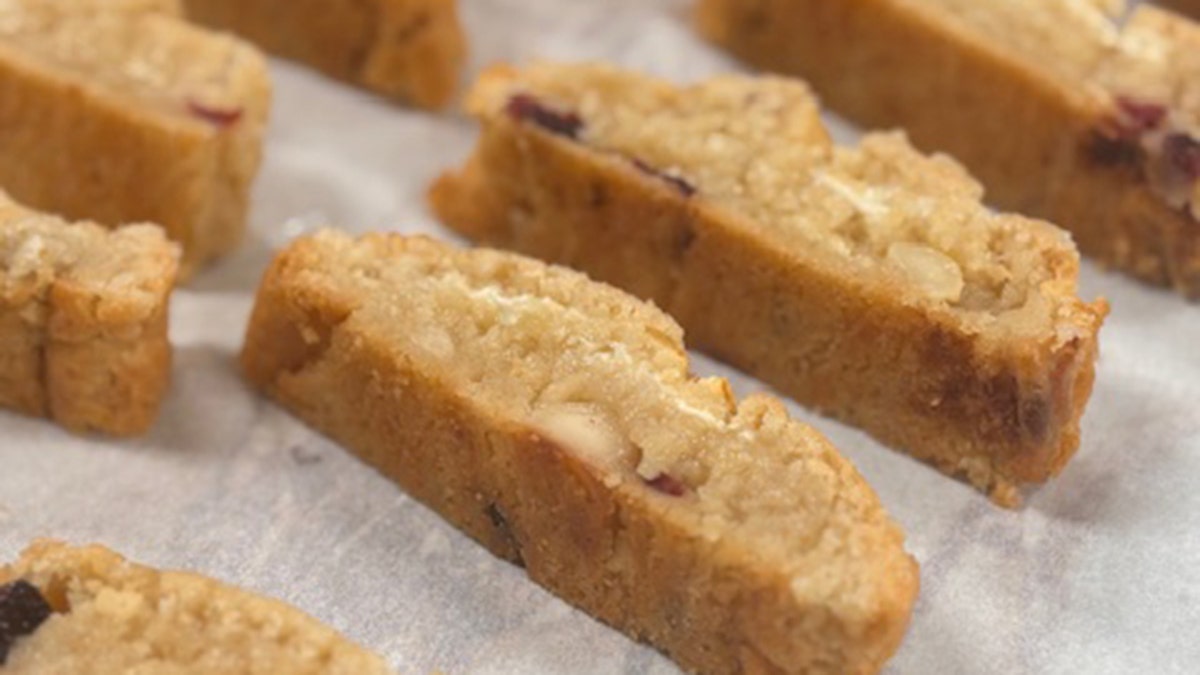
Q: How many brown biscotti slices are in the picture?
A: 7